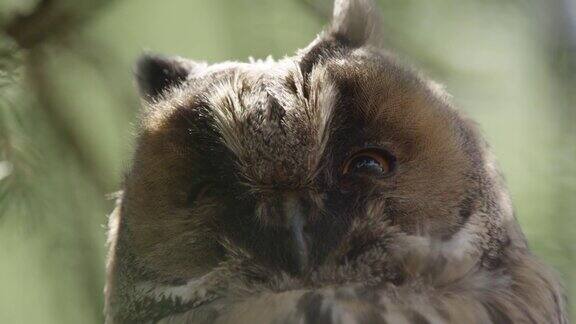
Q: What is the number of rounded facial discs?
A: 2